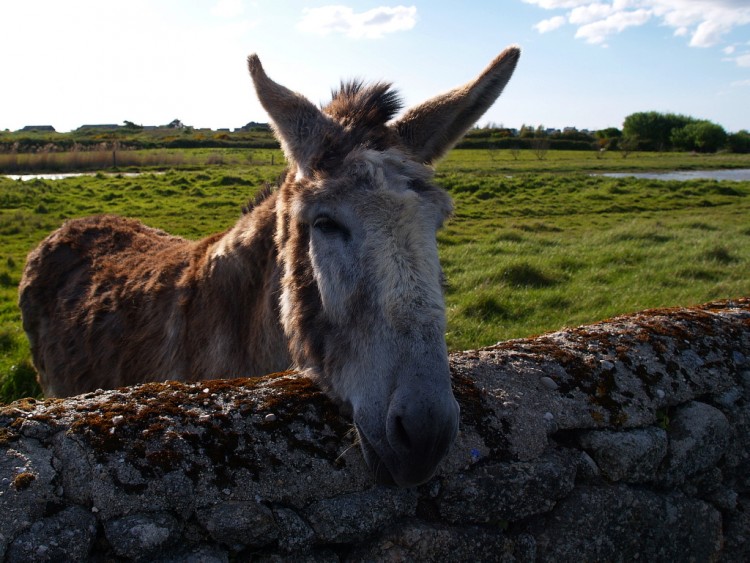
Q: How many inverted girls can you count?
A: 0